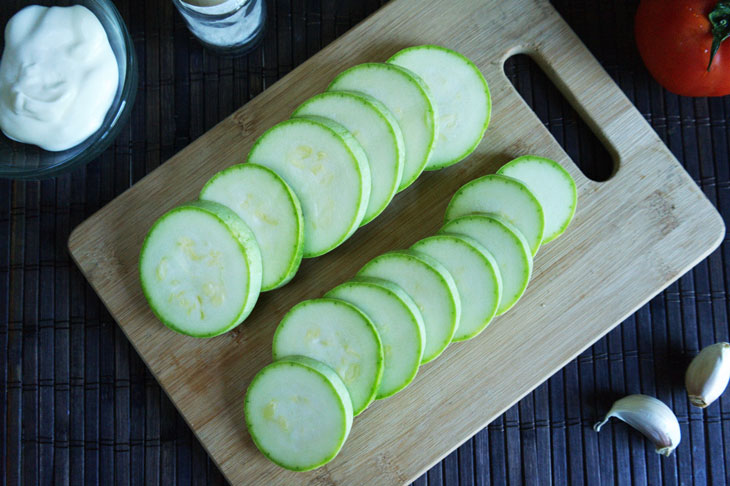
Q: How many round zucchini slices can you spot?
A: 14